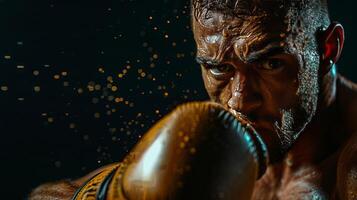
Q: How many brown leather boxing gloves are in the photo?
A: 1